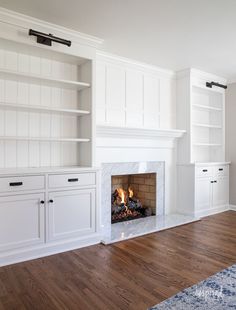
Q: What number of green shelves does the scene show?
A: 0